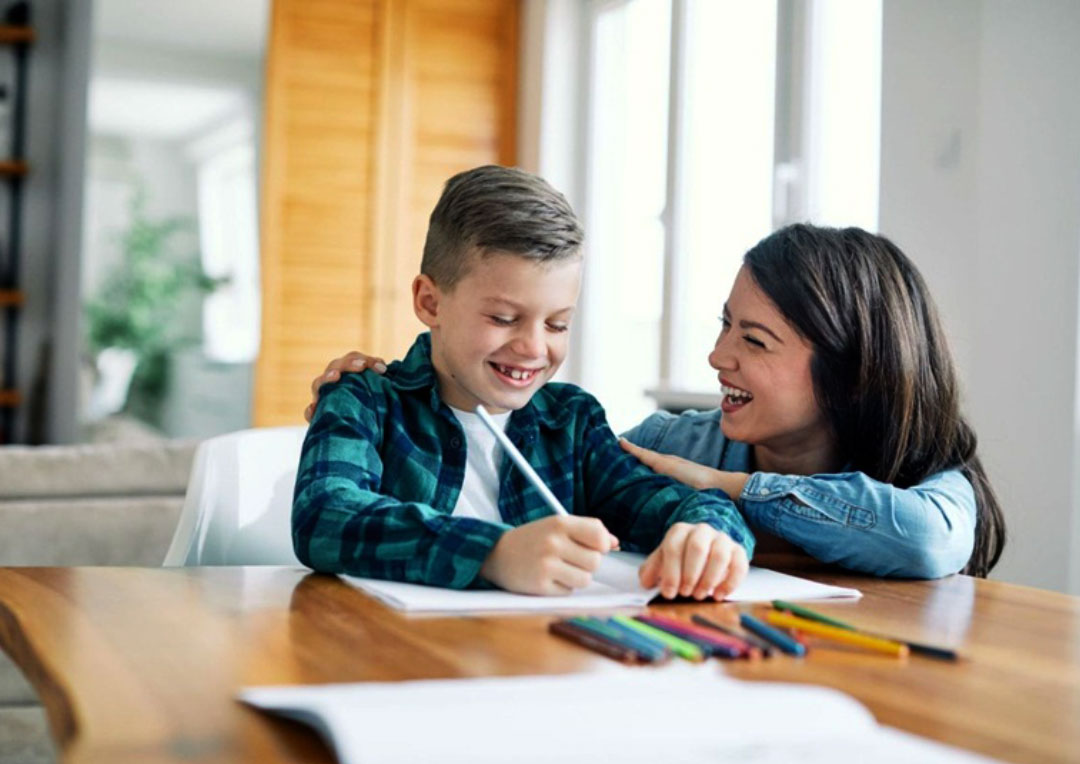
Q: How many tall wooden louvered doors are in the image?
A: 2